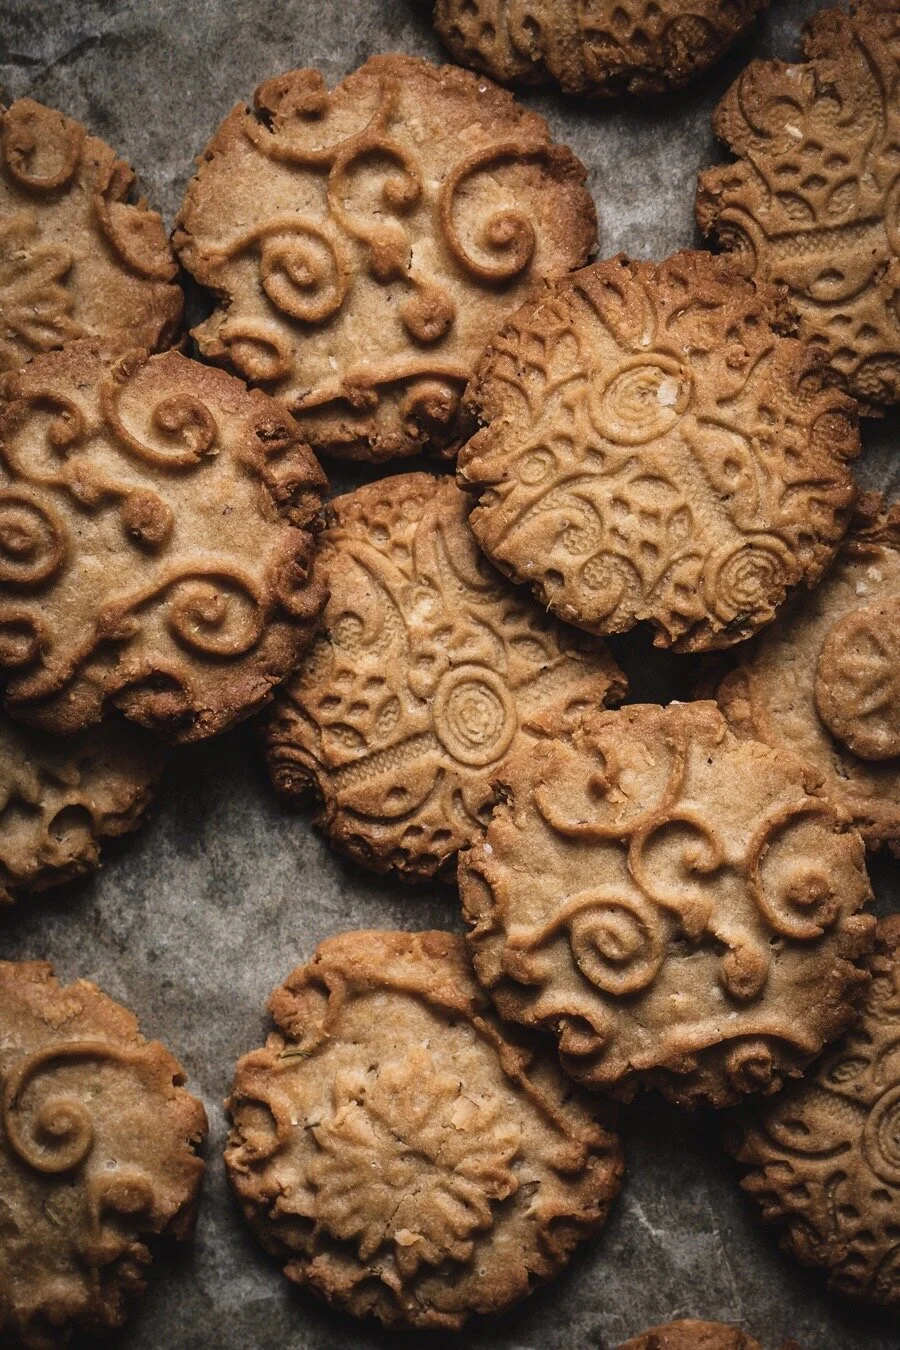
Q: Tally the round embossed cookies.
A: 14